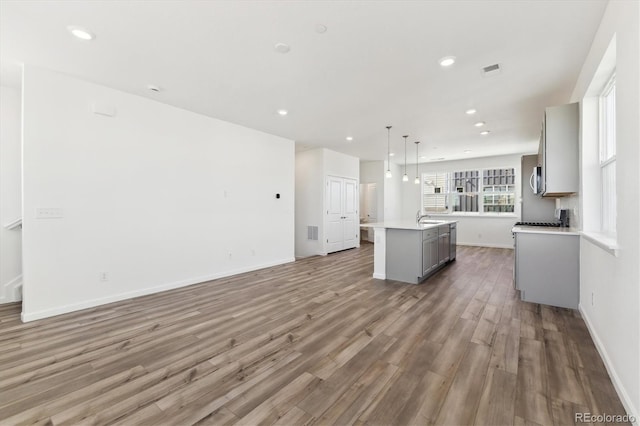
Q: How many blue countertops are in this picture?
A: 0